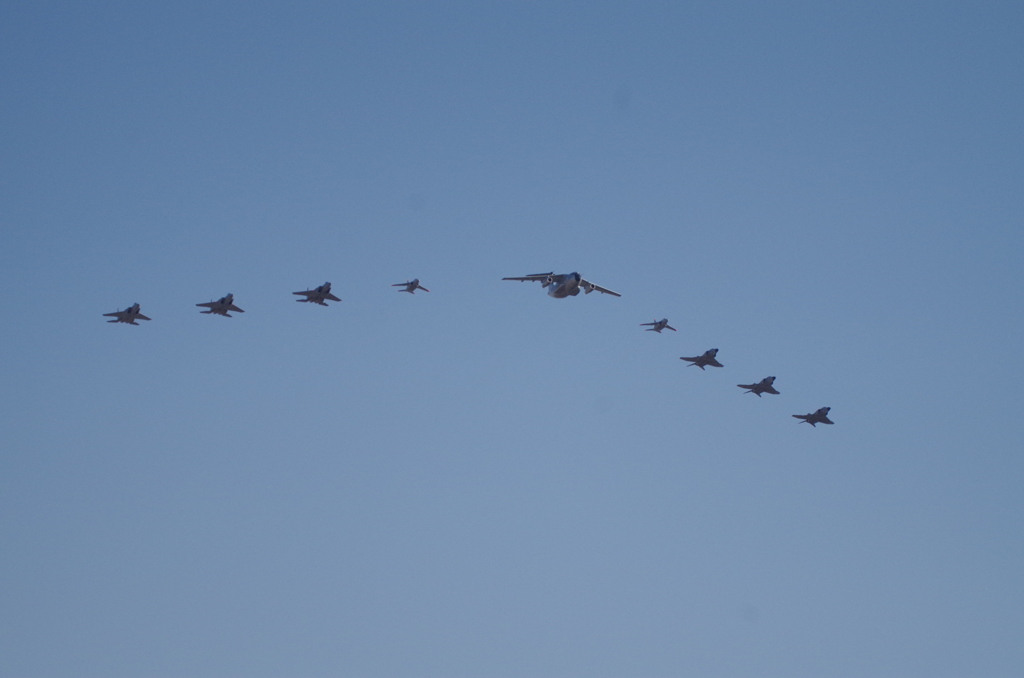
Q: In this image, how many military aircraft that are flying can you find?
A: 9